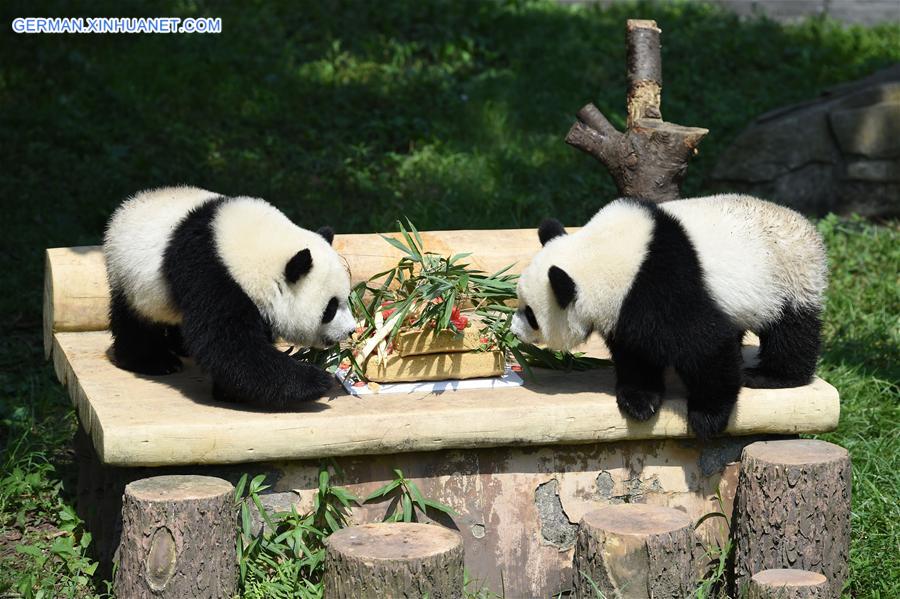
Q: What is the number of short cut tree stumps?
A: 5